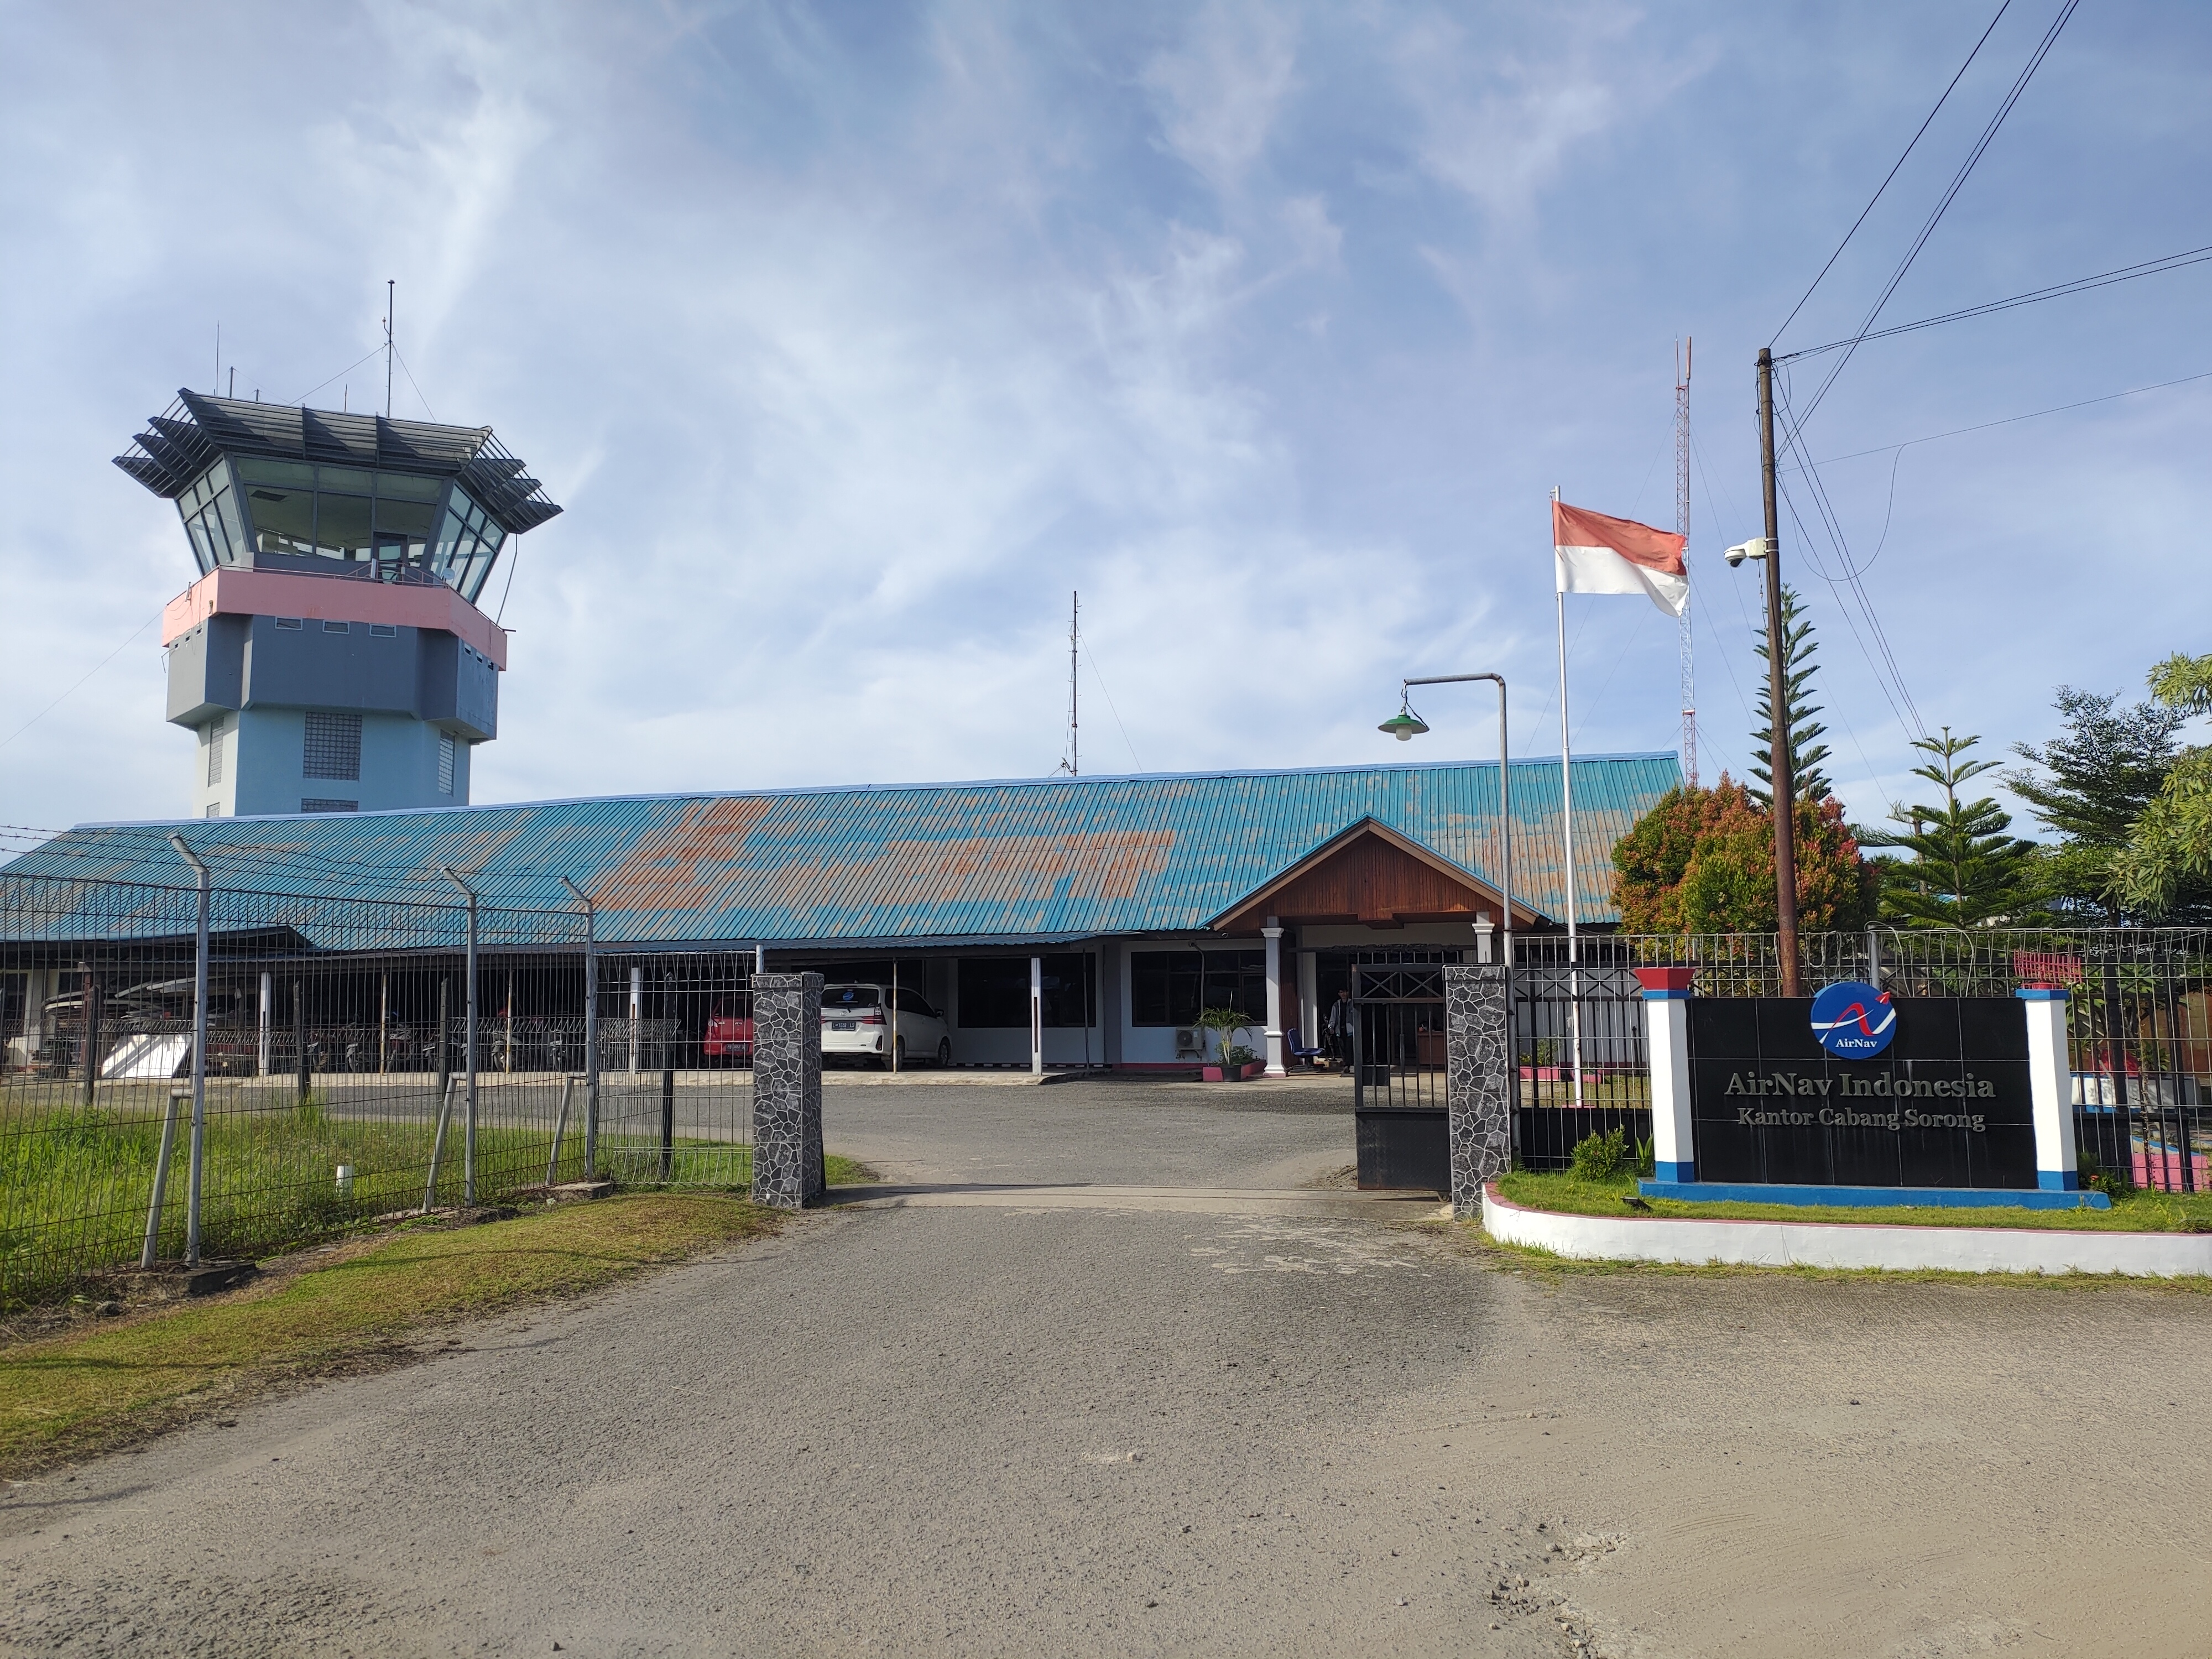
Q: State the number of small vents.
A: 9